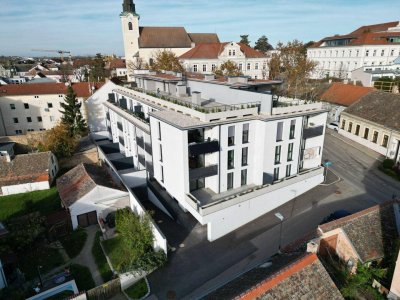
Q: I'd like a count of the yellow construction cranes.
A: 1